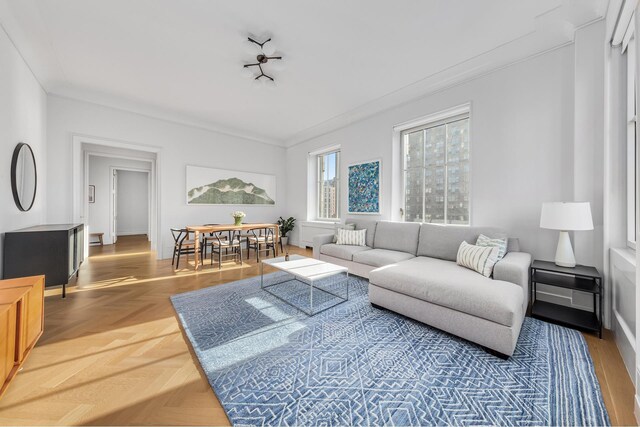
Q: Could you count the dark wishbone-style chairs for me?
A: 6